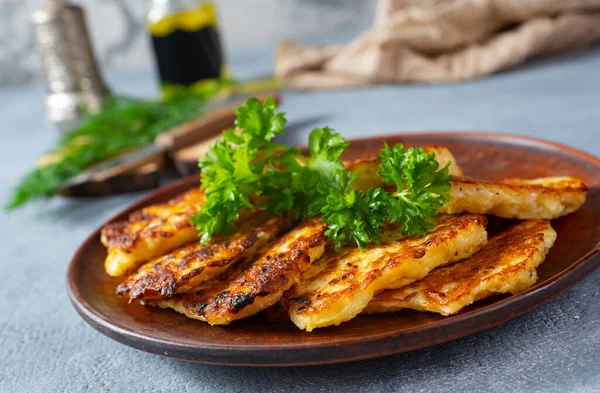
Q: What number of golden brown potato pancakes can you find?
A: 7